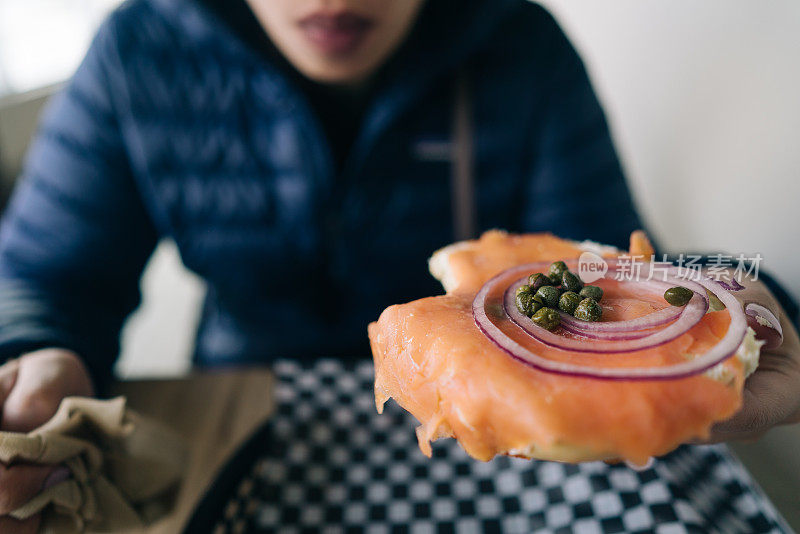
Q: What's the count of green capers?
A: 11